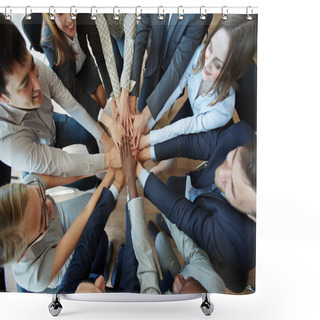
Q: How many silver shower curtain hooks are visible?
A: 12